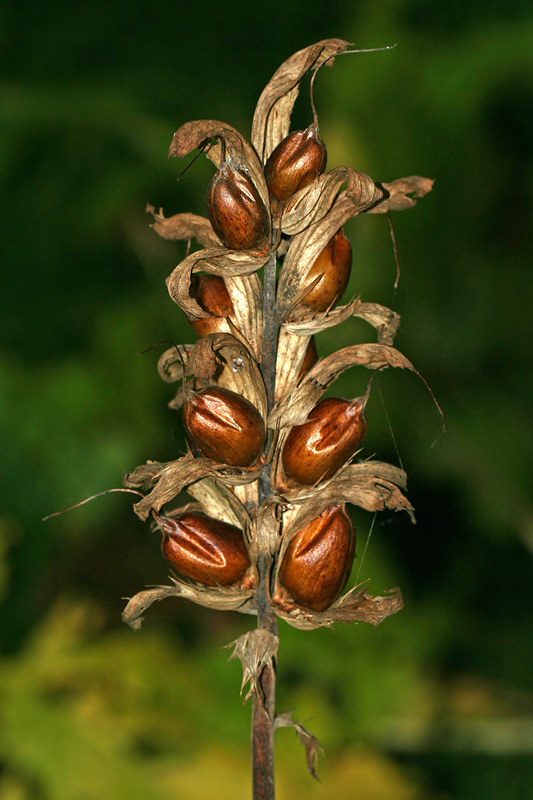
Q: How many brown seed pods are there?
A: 9